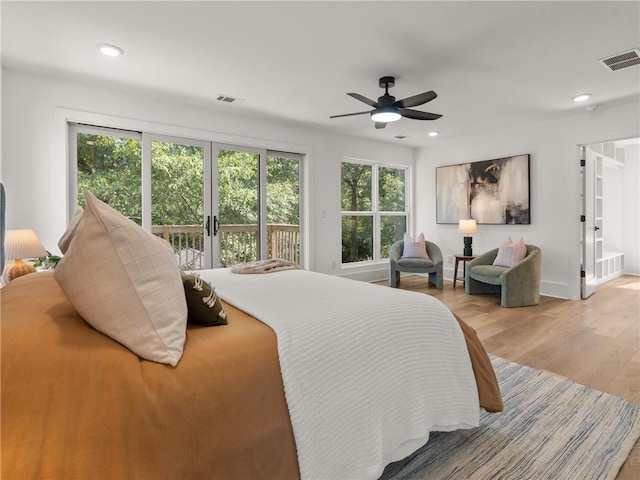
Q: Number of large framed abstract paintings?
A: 1